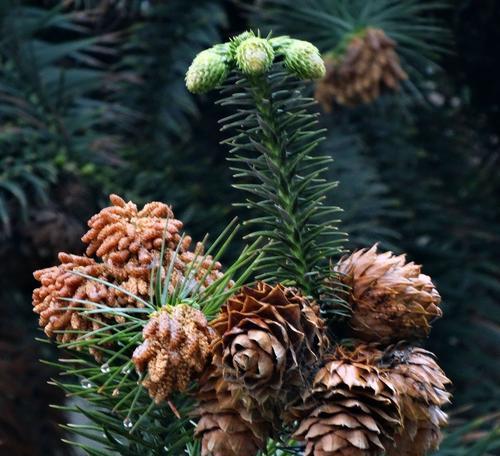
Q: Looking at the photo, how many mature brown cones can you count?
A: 5